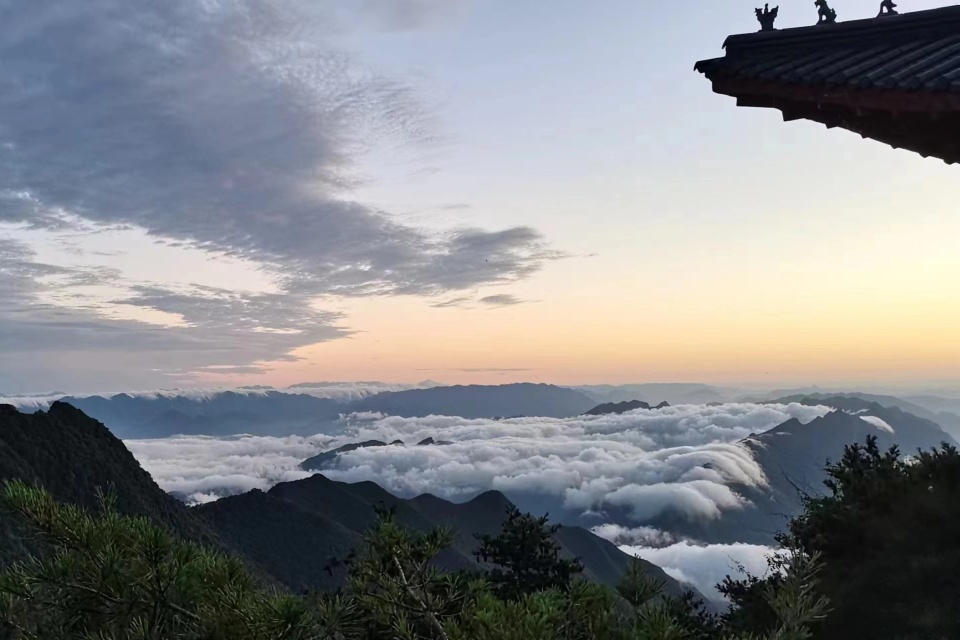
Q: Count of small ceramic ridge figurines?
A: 3